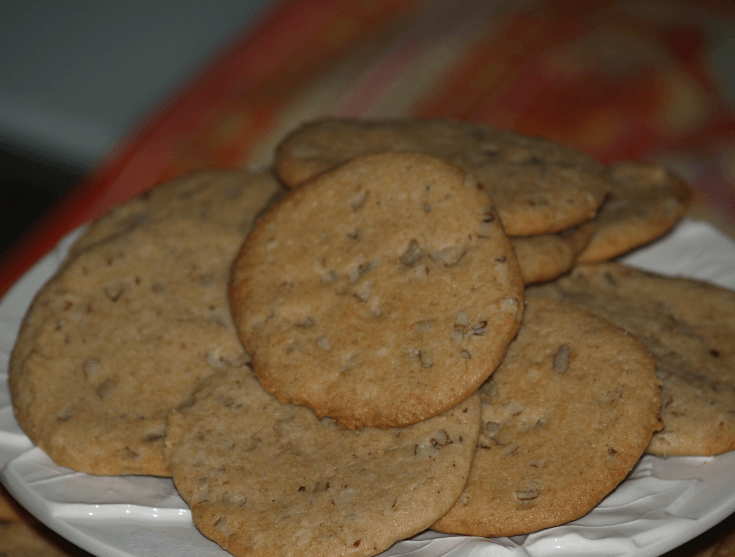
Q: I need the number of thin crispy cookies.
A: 9